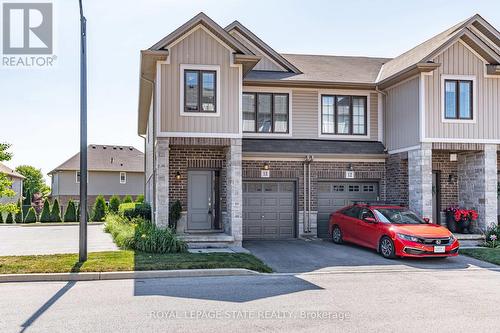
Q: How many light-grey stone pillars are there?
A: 4